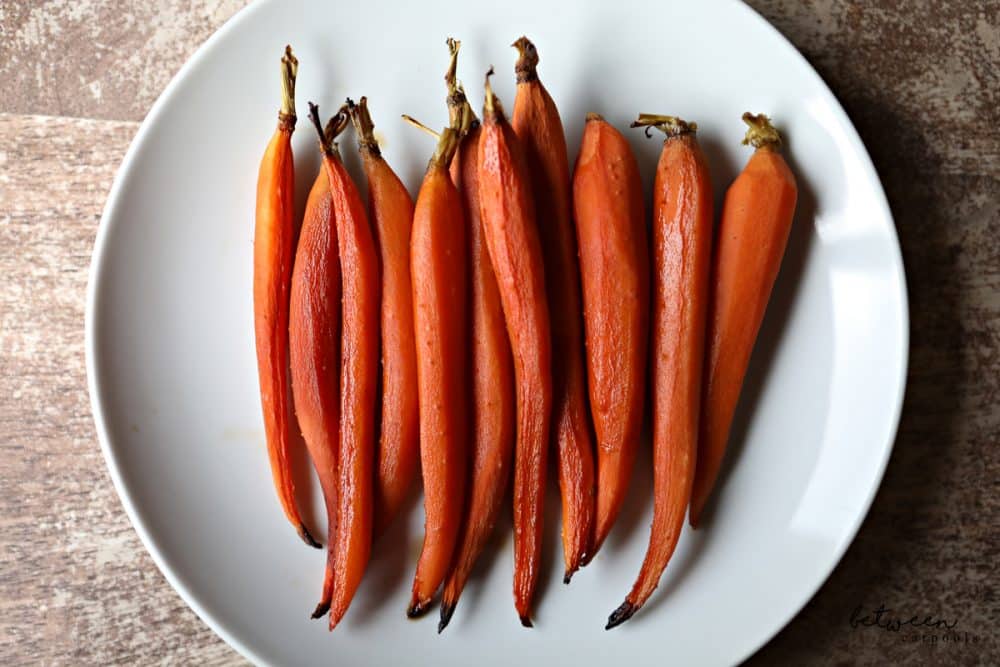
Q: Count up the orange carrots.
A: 11